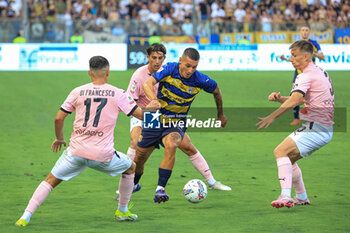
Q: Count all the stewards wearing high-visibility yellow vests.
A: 4